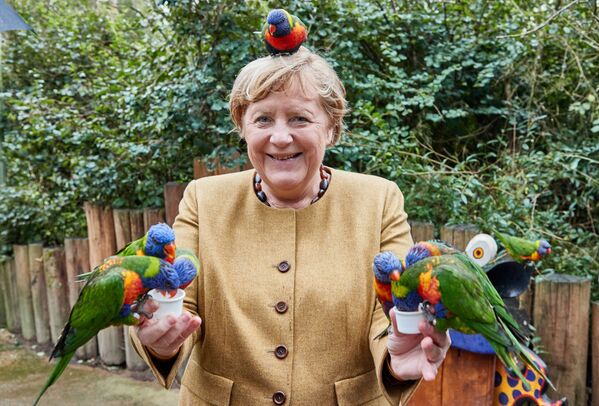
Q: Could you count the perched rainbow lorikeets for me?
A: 8